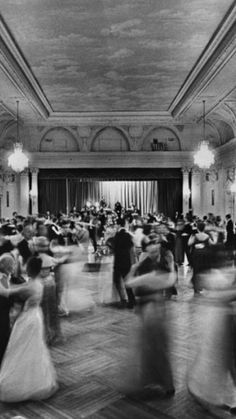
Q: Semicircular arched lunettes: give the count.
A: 3